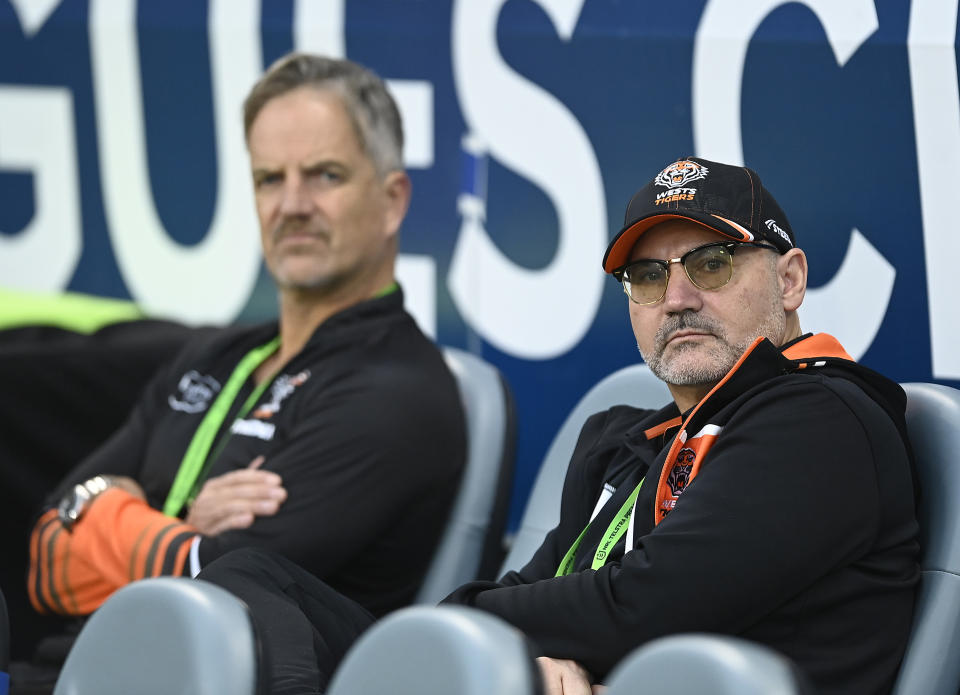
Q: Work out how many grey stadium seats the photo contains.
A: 6